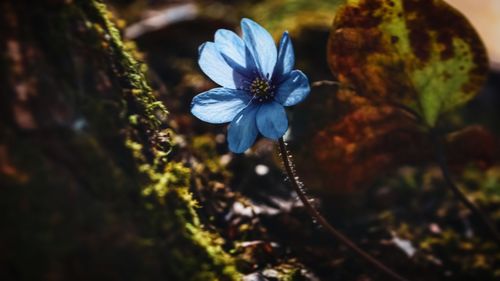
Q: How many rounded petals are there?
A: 8